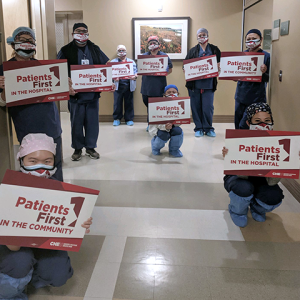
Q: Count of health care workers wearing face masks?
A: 9